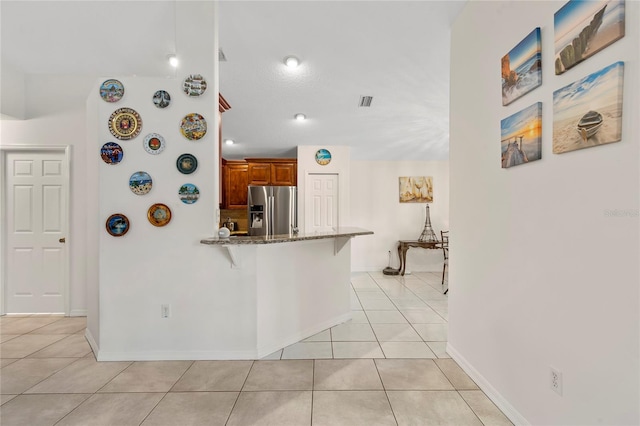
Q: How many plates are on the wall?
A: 12